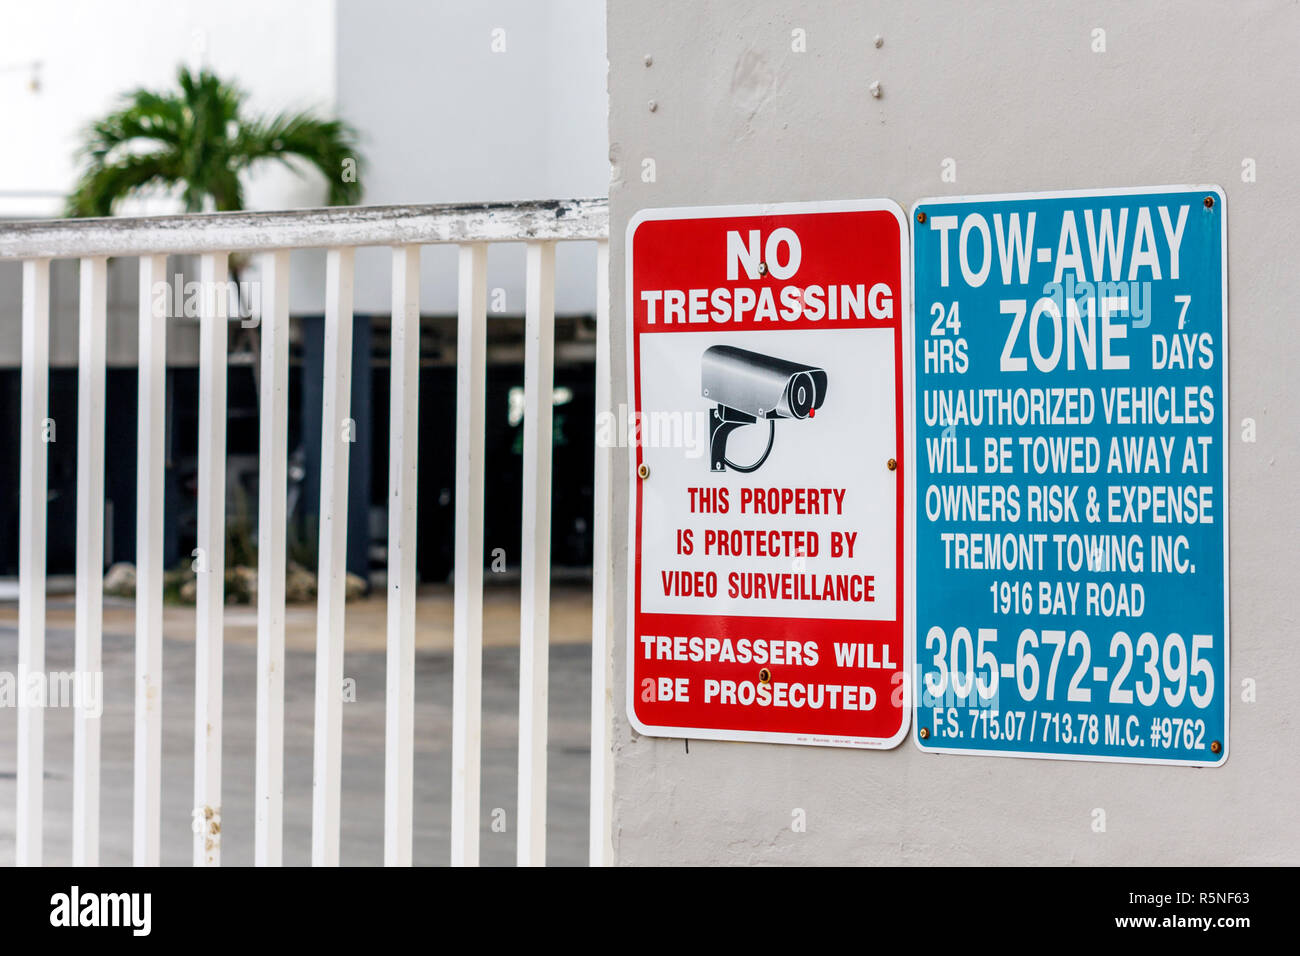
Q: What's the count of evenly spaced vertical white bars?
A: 10